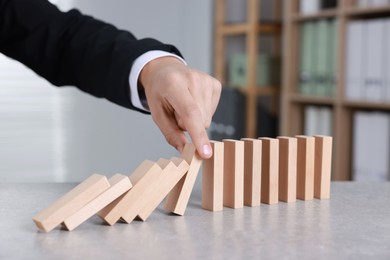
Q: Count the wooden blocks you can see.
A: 13